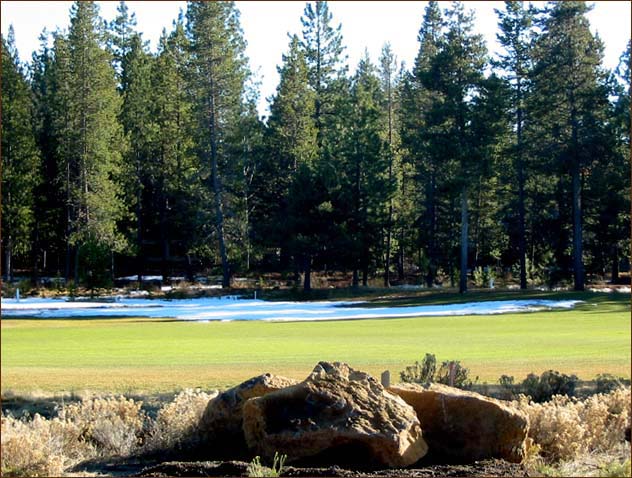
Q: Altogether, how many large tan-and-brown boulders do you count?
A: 3